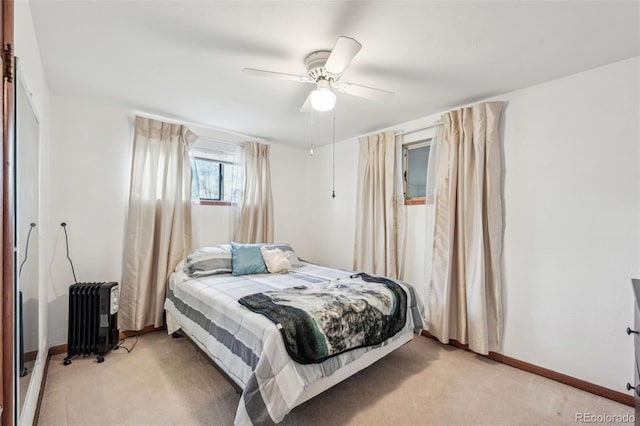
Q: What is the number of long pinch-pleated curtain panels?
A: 4